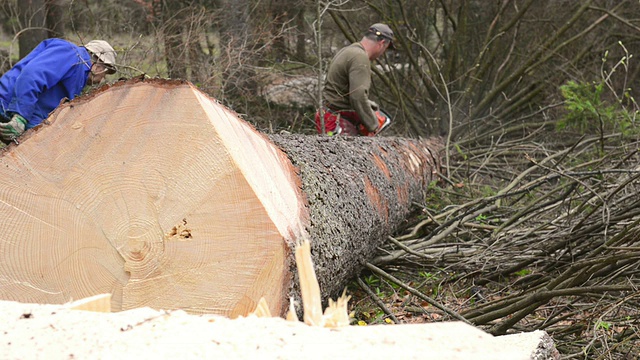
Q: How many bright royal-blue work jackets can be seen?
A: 1